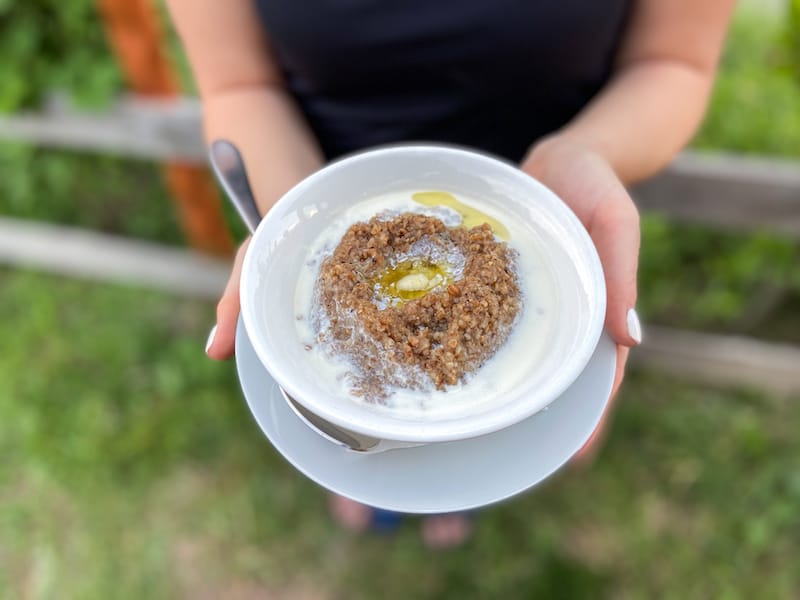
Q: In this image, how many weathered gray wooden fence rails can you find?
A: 2